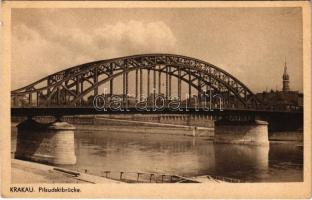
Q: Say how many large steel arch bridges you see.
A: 1